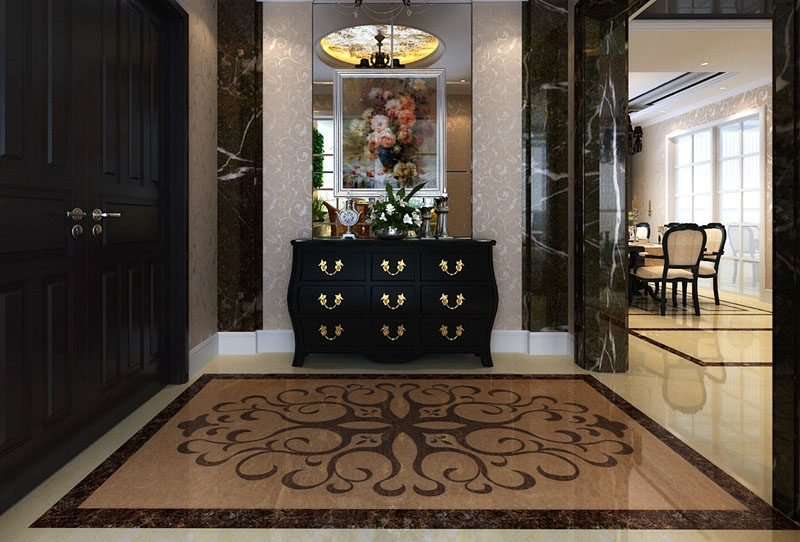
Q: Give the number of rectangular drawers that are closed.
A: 9